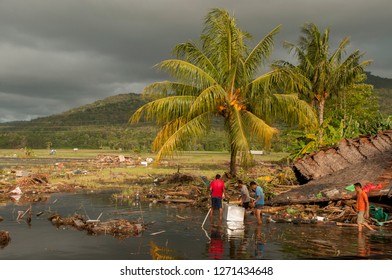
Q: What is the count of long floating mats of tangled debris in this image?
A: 1